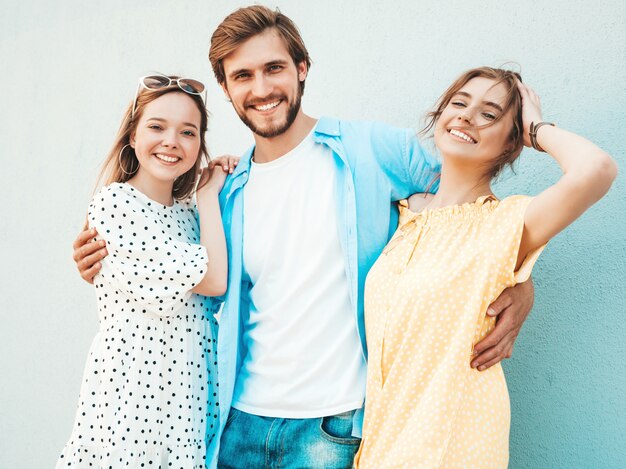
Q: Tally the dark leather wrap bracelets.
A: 1